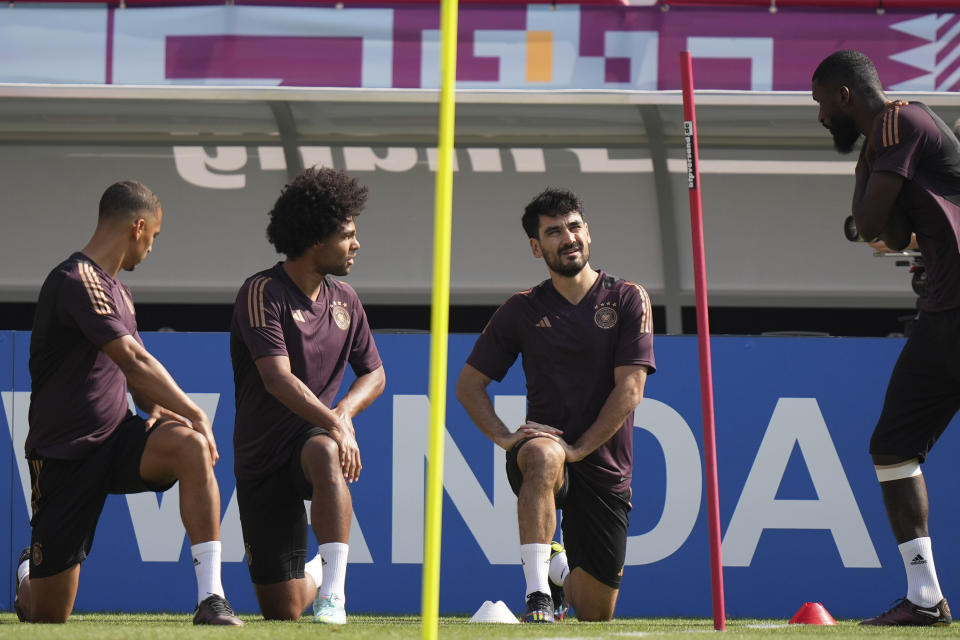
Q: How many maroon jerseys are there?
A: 4